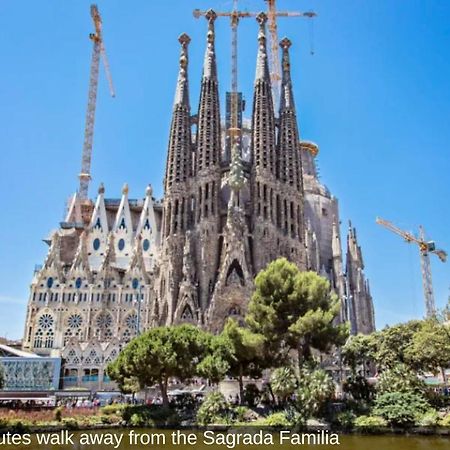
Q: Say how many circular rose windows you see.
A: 4